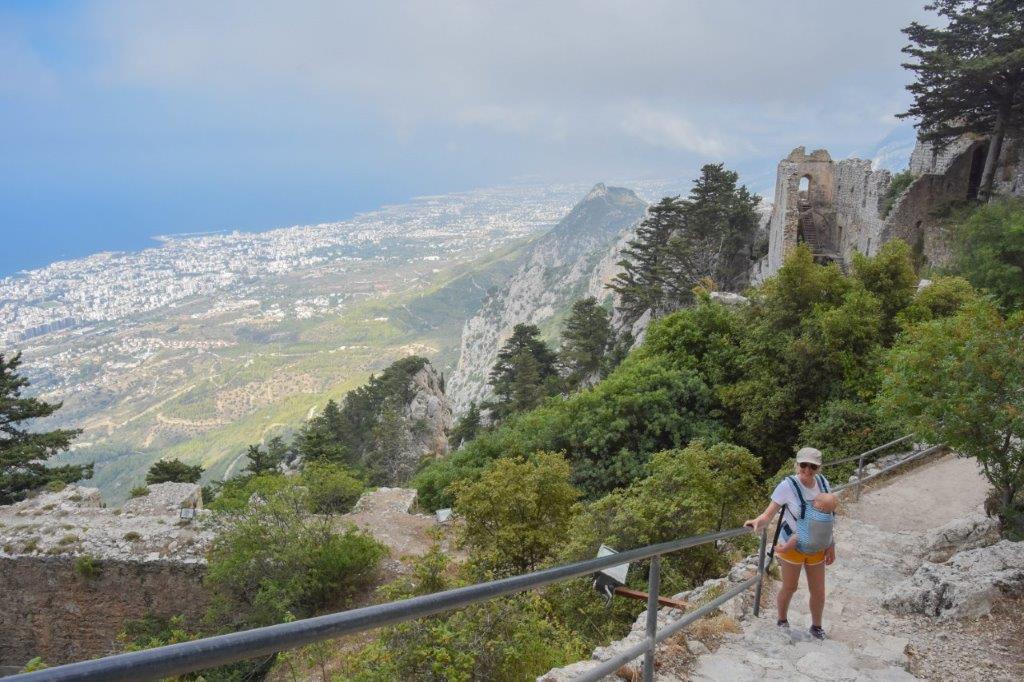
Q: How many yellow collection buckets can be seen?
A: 0